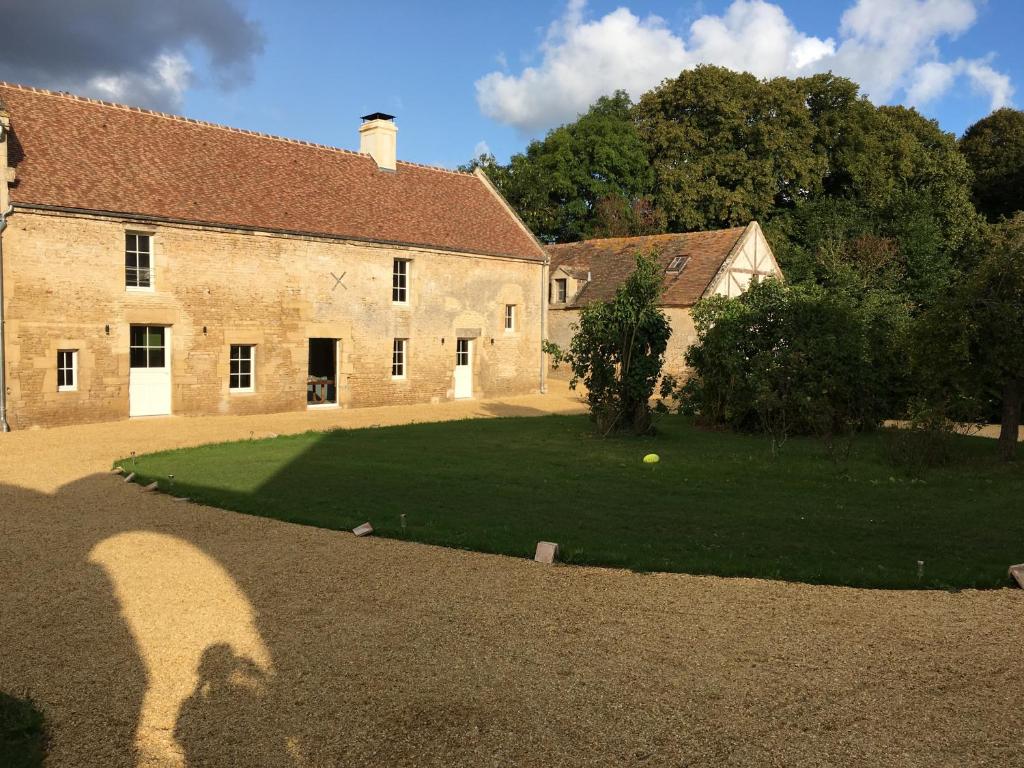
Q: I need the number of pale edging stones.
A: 7